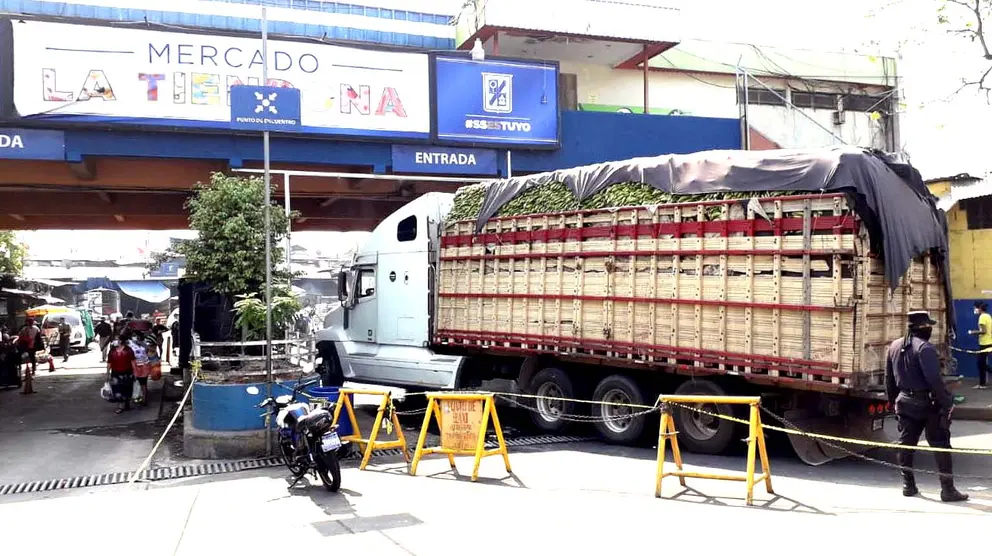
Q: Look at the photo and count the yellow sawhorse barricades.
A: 3